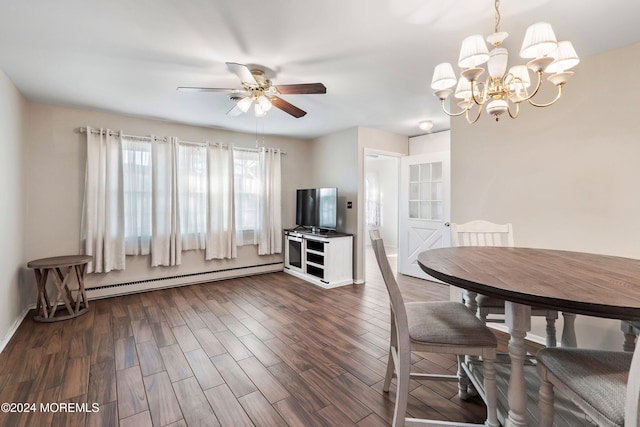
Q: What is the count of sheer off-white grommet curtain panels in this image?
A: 4